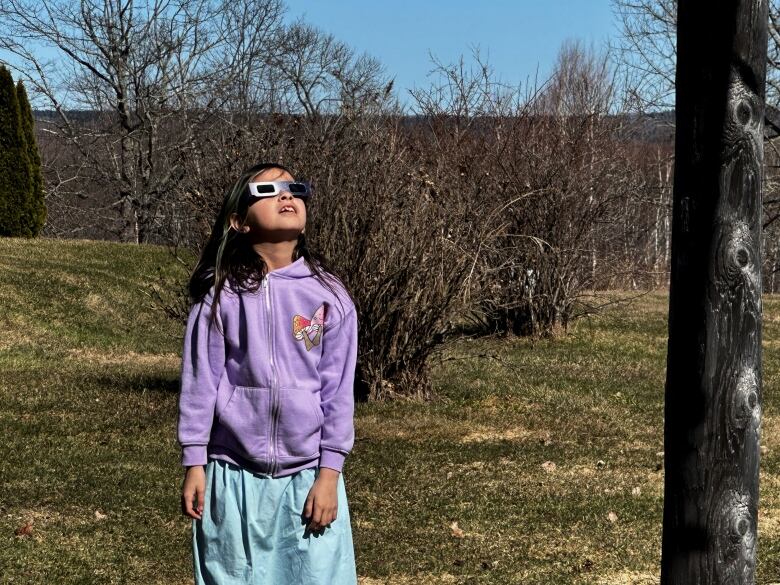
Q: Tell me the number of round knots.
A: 4